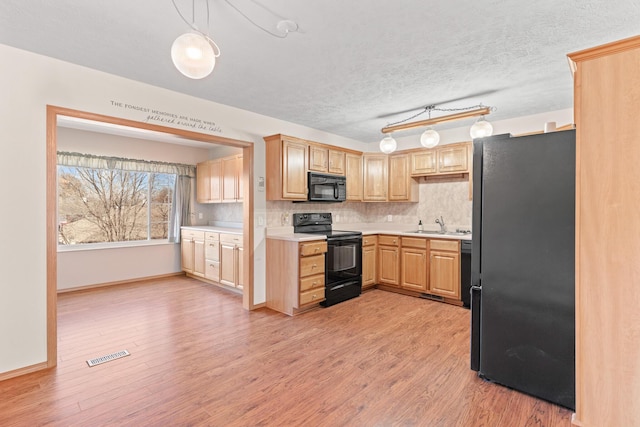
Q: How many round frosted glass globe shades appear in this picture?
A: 4